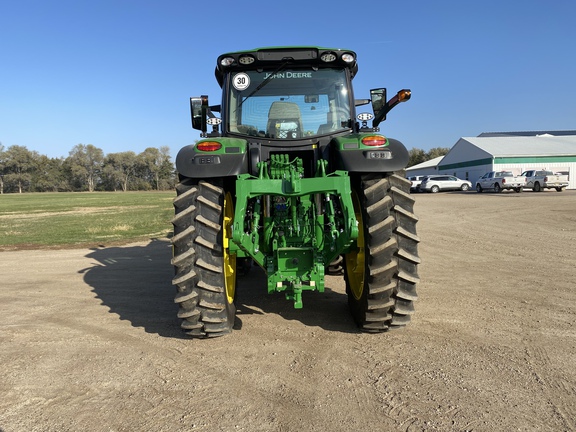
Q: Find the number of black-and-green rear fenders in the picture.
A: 2